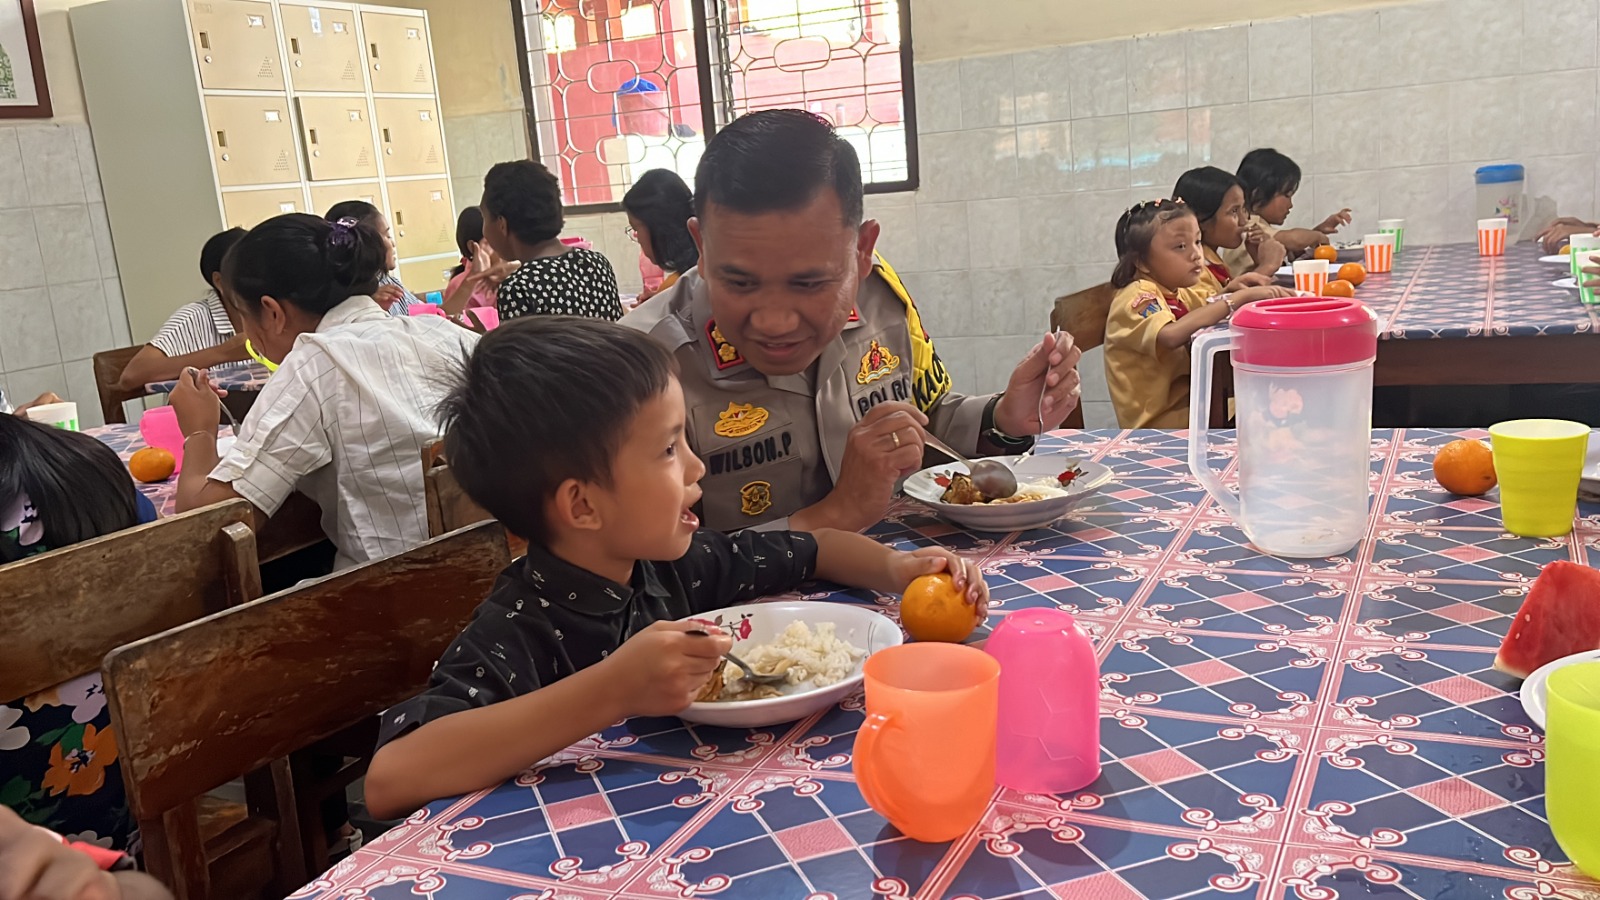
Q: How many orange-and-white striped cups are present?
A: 3